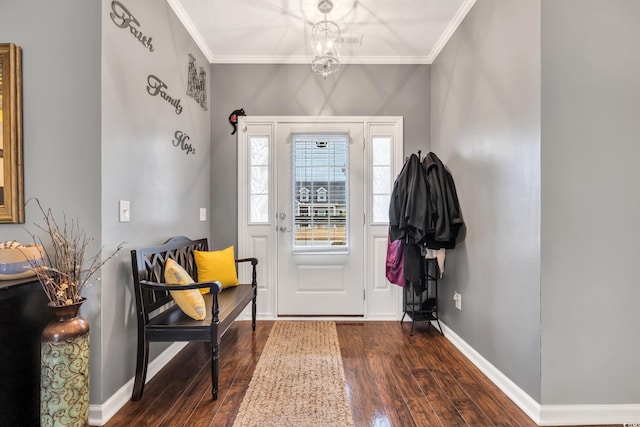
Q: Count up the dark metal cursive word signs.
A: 3